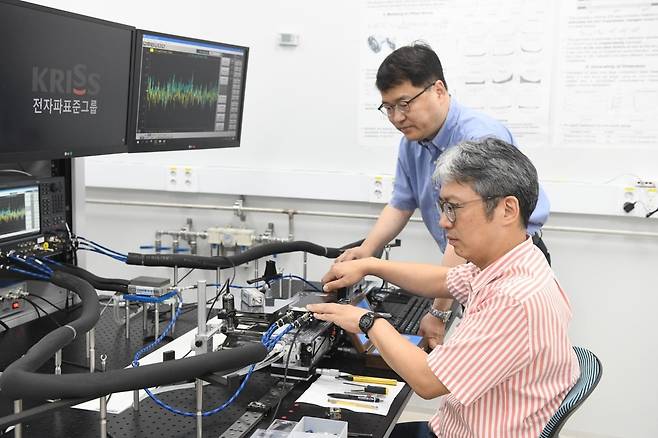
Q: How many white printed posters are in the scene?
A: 2